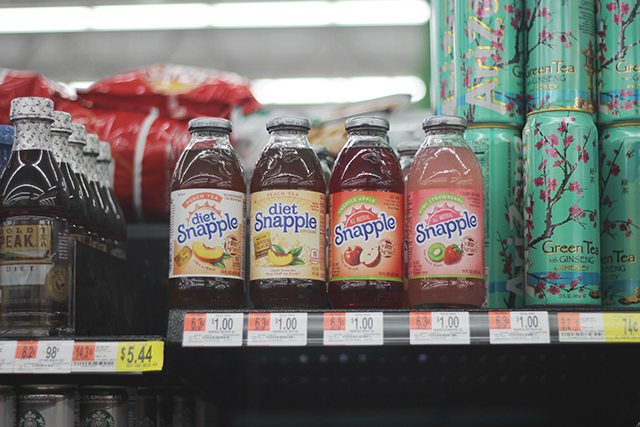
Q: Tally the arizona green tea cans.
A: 7